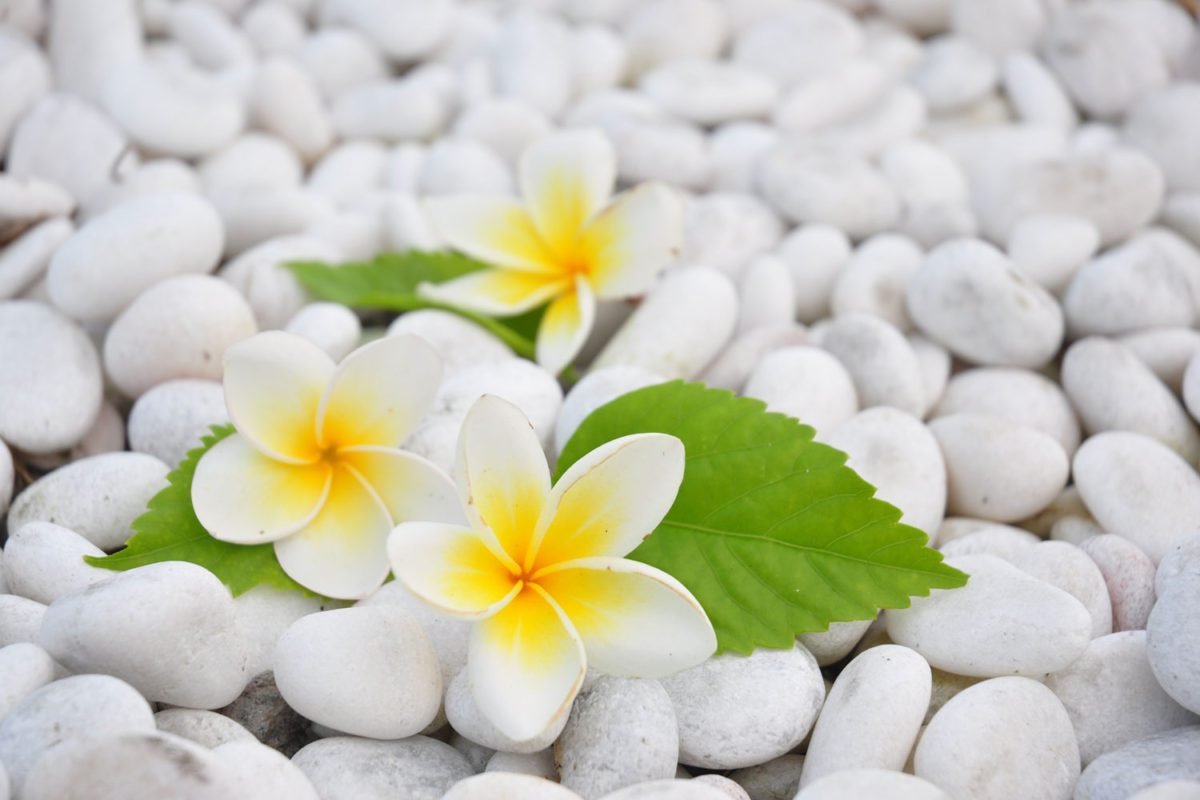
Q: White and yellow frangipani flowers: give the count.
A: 3